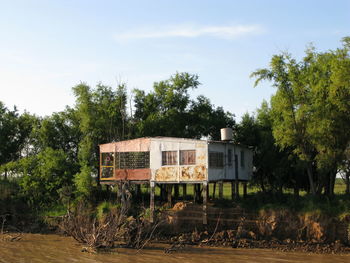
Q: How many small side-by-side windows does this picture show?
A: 2